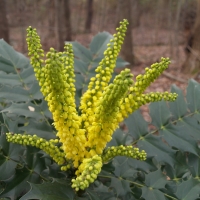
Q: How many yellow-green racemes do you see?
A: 10